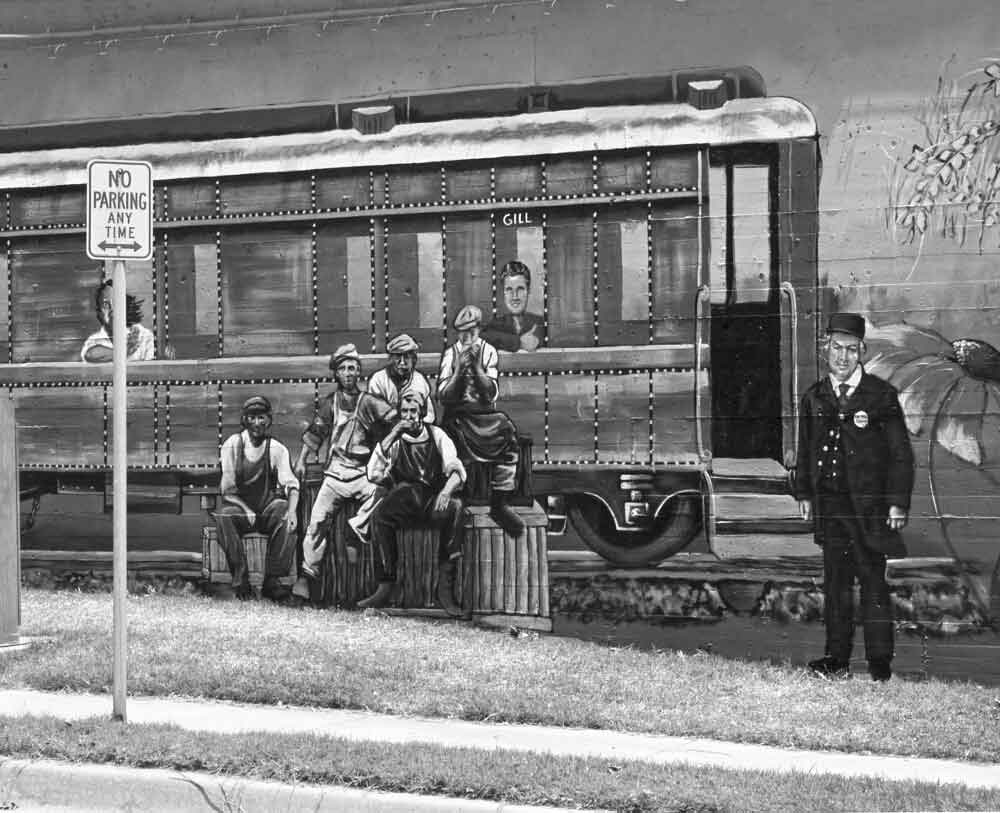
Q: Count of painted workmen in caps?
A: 5